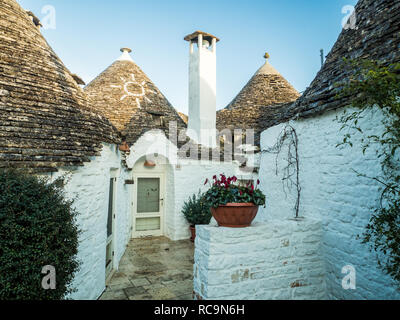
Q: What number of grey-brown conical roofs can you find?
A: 4